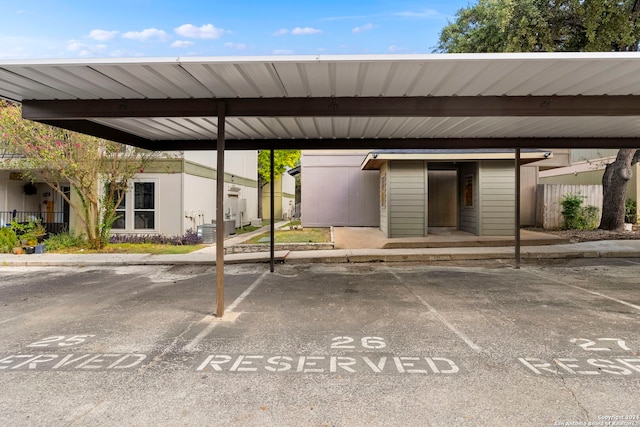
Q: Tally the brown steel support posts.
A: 3